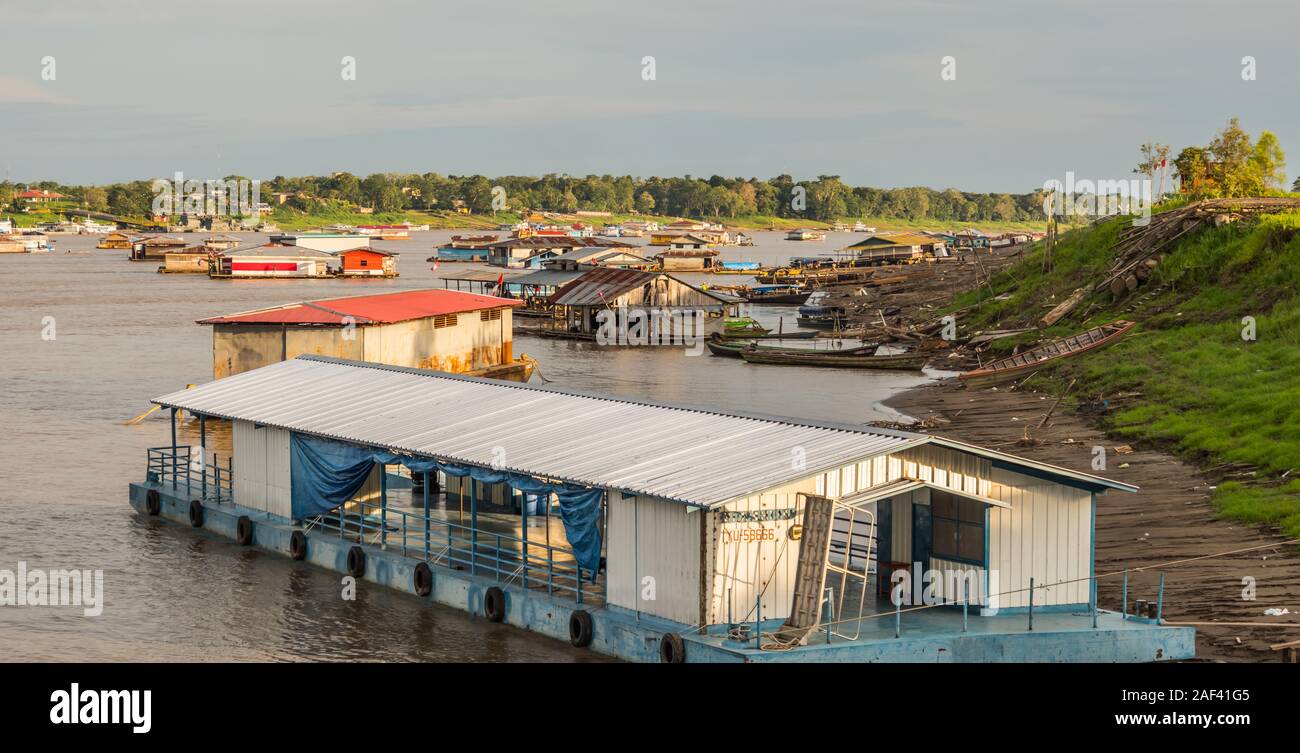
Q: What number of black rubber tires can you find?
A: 9